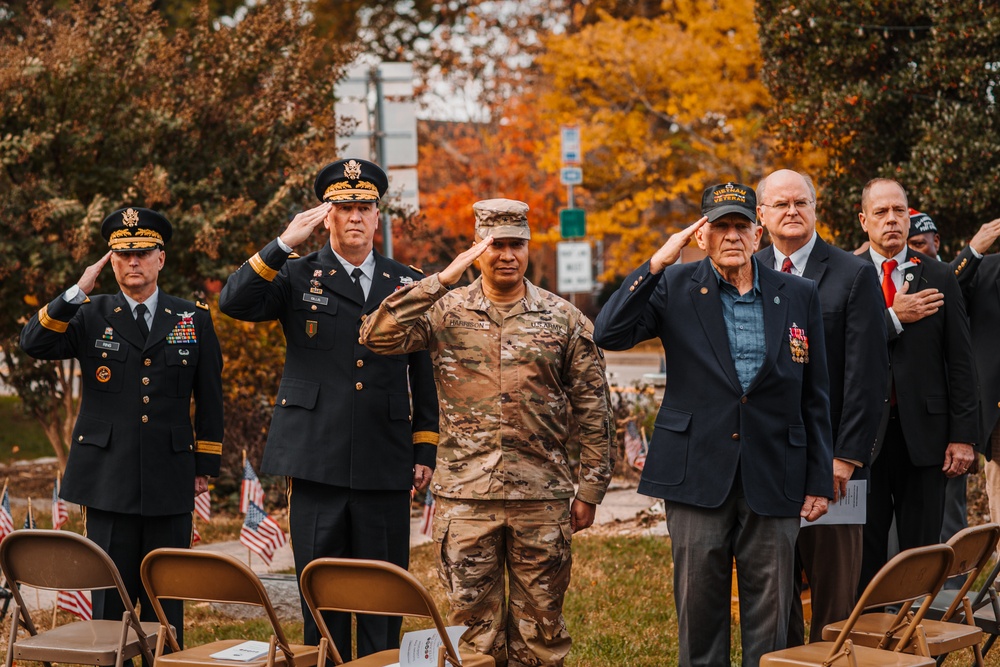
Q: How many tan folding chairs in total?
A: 5